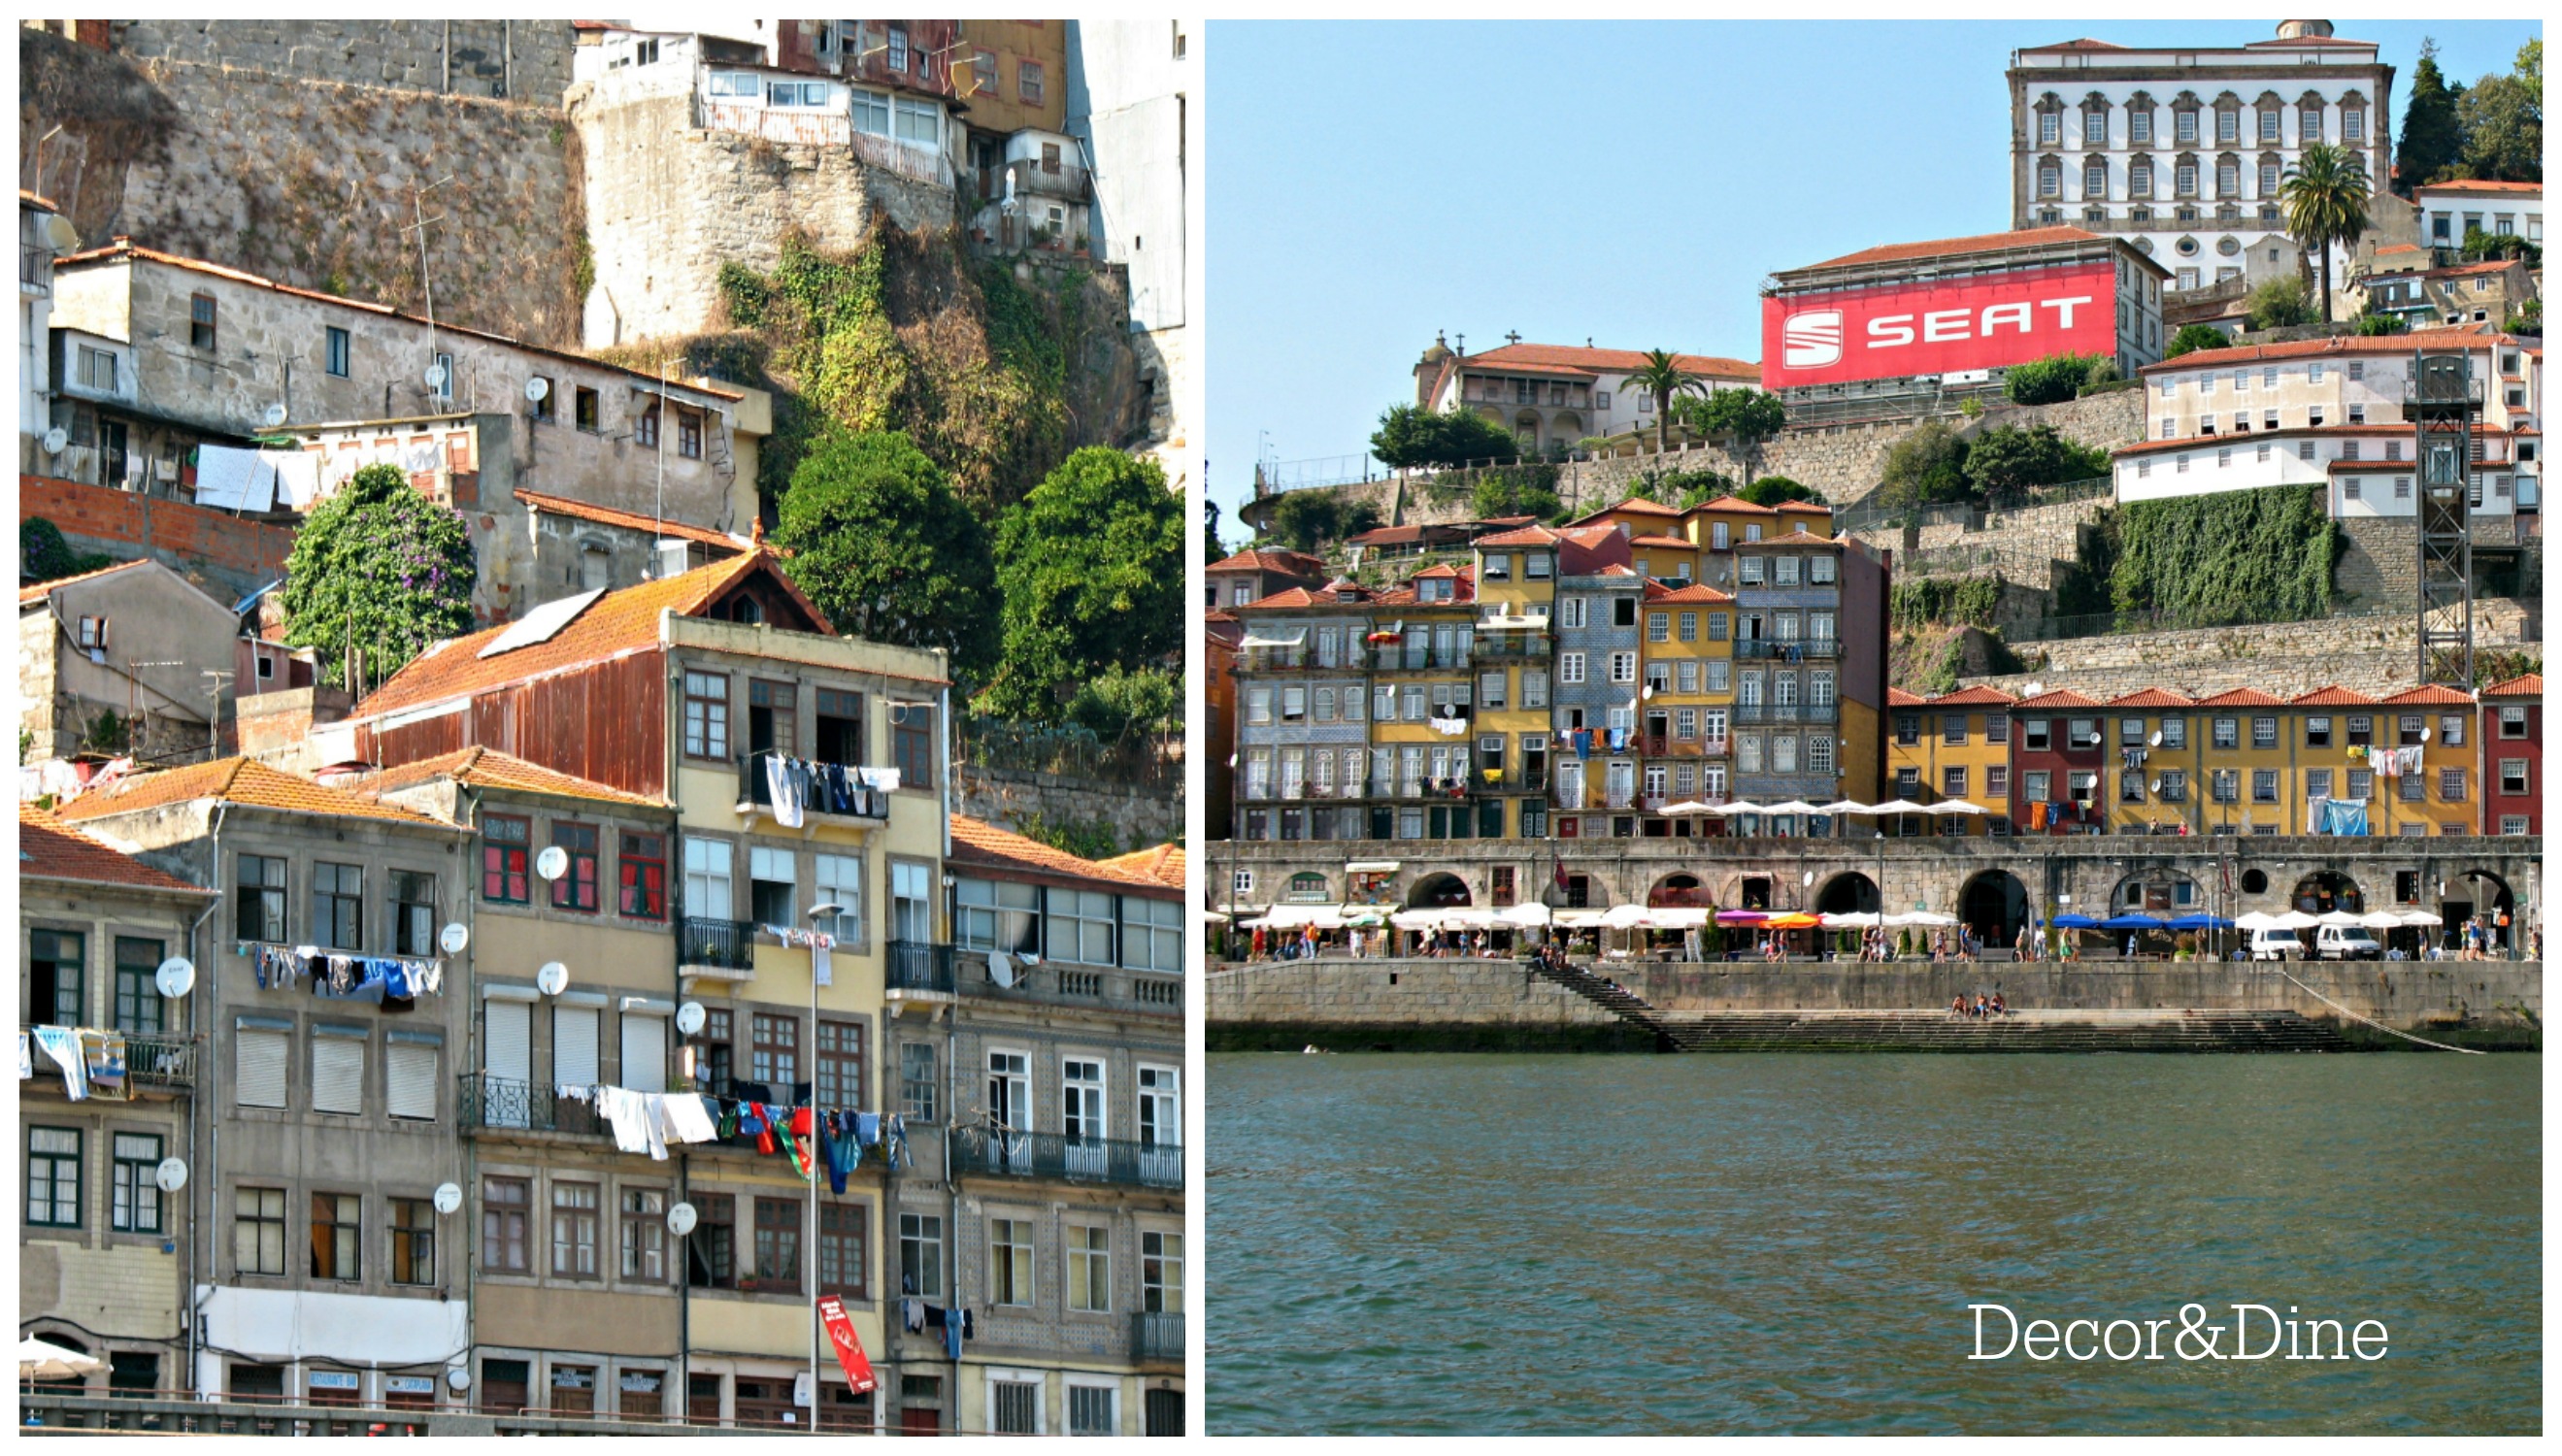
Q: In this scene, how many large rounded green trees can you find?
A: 3